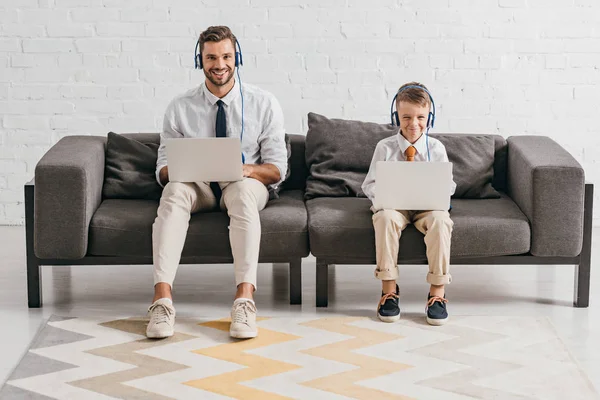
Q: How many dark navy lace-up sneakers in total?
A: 2